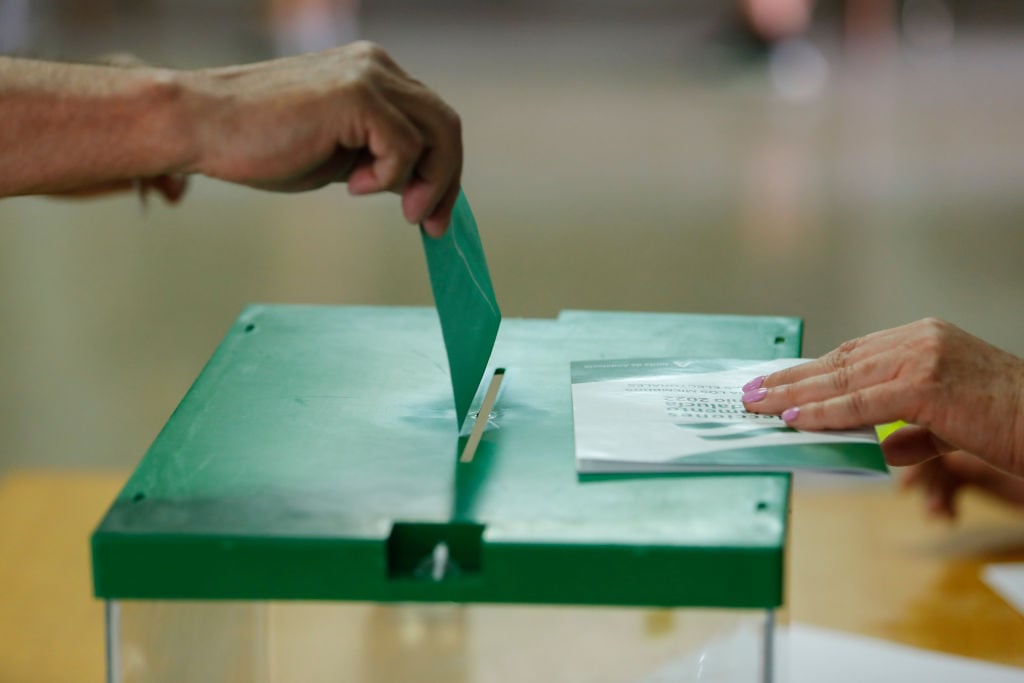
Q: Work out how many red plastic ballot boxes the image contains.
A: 0